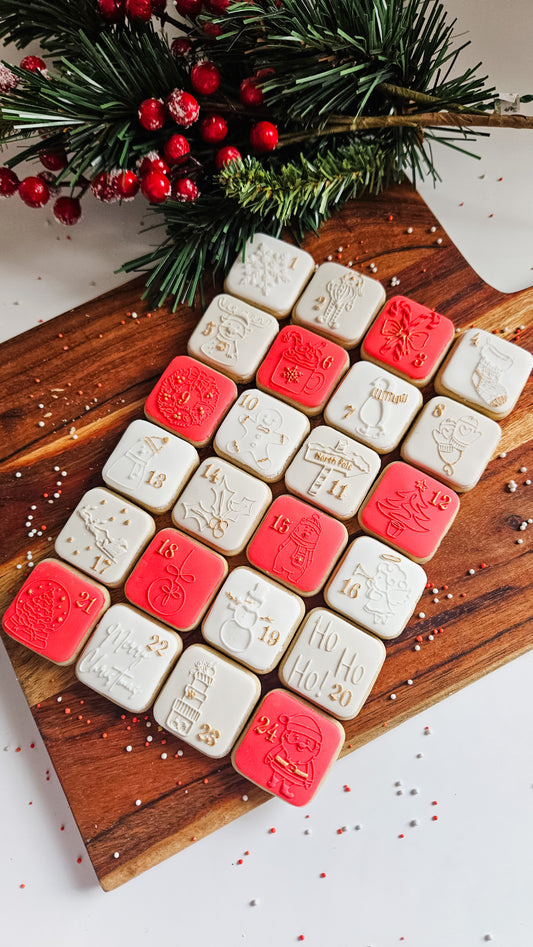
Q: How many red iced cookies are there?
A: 8